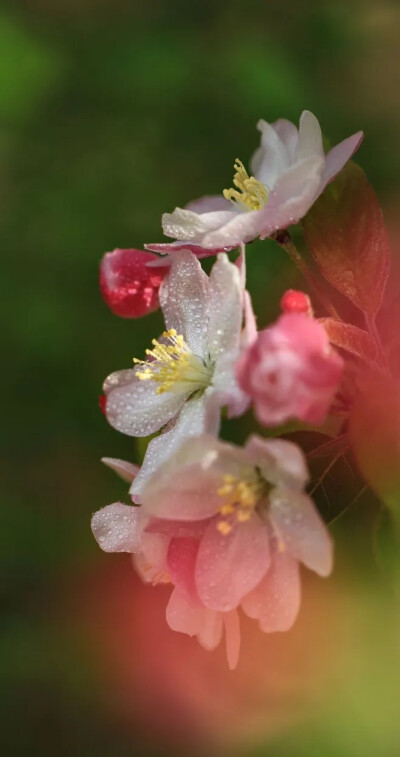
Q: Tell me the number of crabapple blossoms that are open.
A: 3